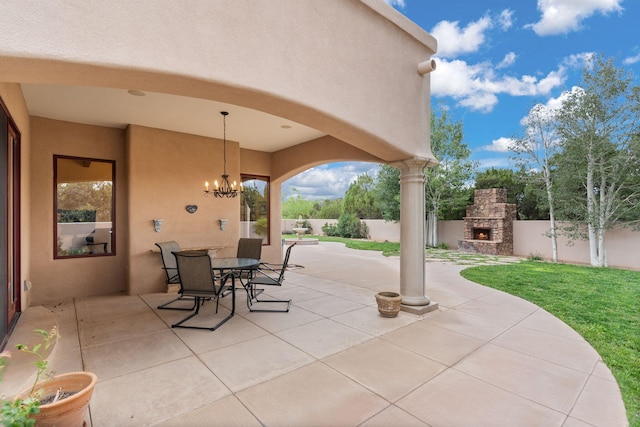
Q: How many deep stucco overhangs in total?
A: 1